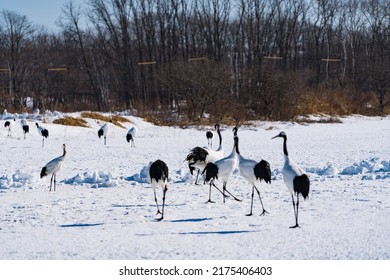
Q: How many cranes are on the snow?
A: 12